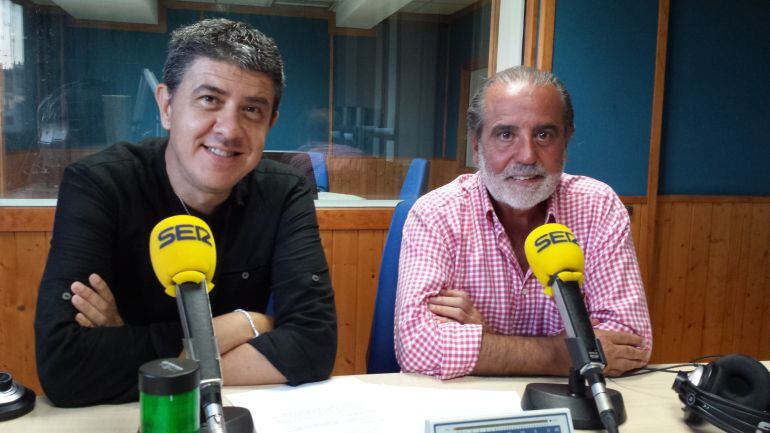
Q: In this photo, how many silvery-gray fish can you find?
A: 0